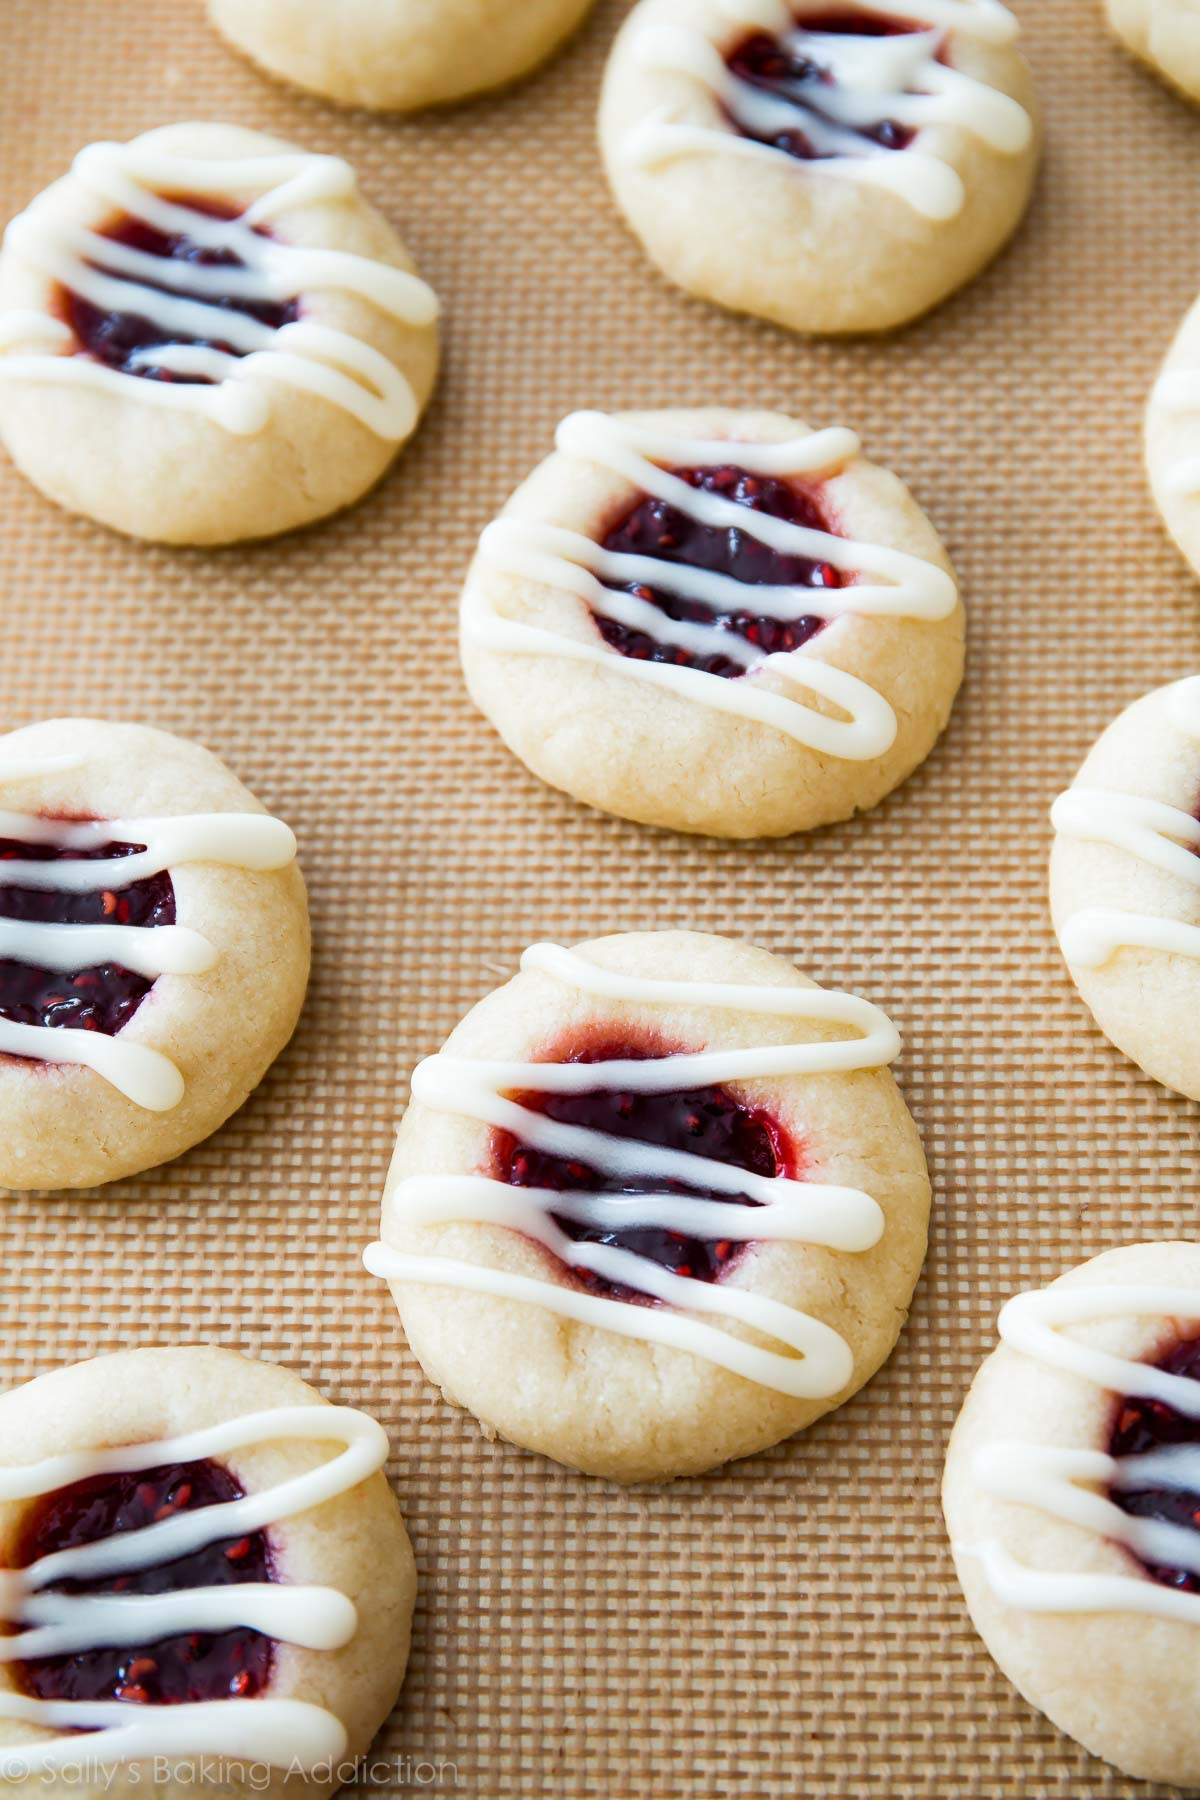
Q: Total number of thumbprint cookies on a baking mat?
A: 11